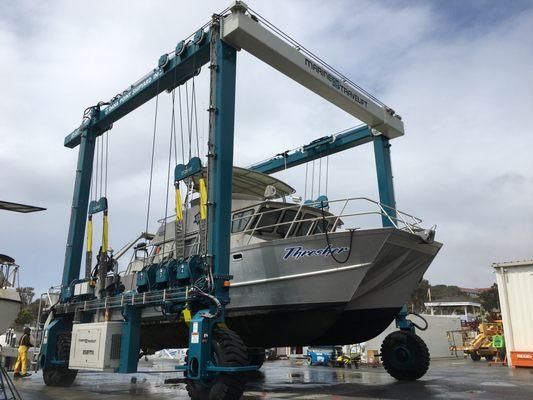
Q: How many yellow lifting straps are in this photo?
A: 4